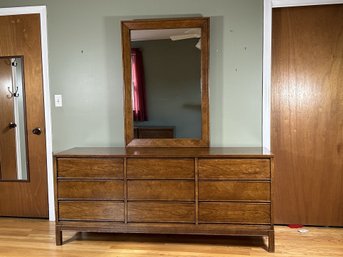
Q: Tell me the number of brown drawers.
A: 9